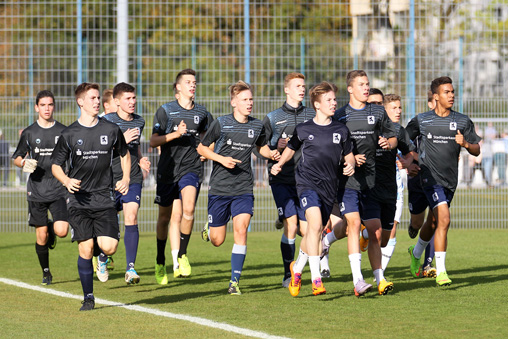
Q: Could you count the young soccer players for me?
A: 13